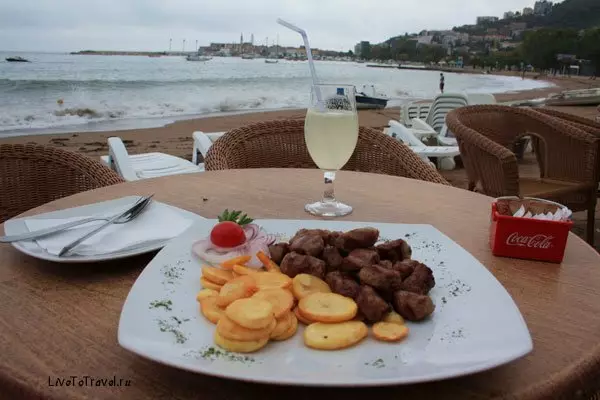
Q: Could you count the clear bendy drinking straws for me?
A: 1